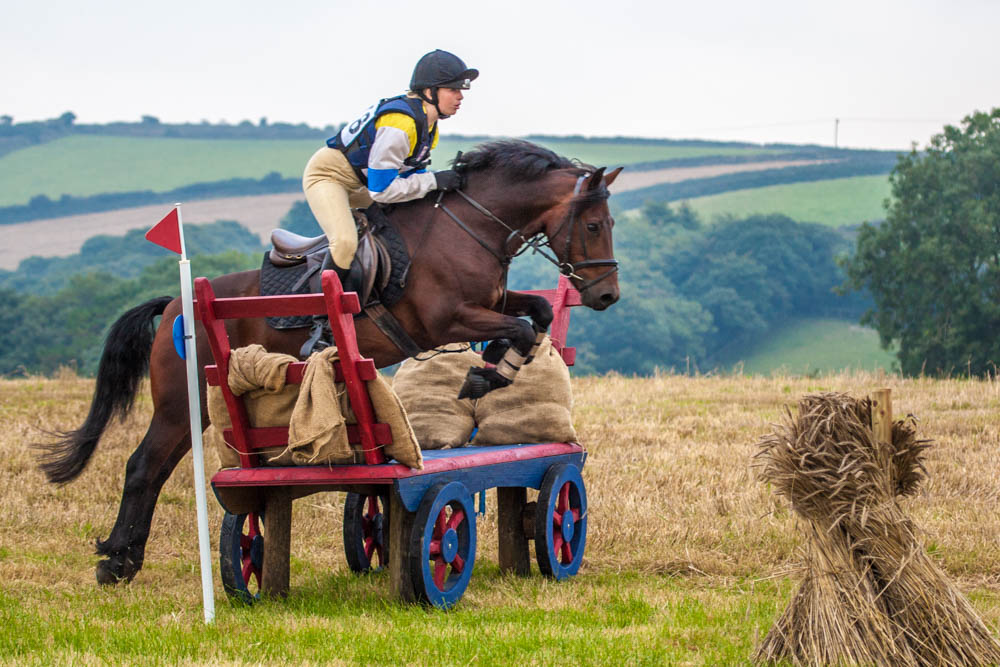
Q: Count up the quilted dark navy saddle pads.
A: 1